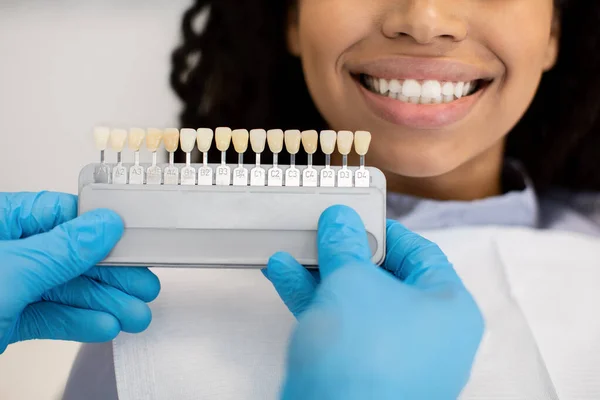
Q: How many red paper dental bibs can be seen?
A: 0